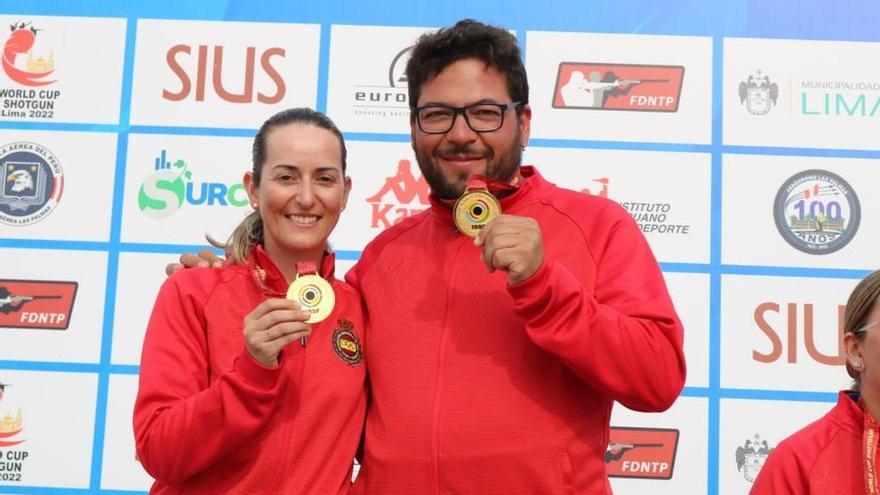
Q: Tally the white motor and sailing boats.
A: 0